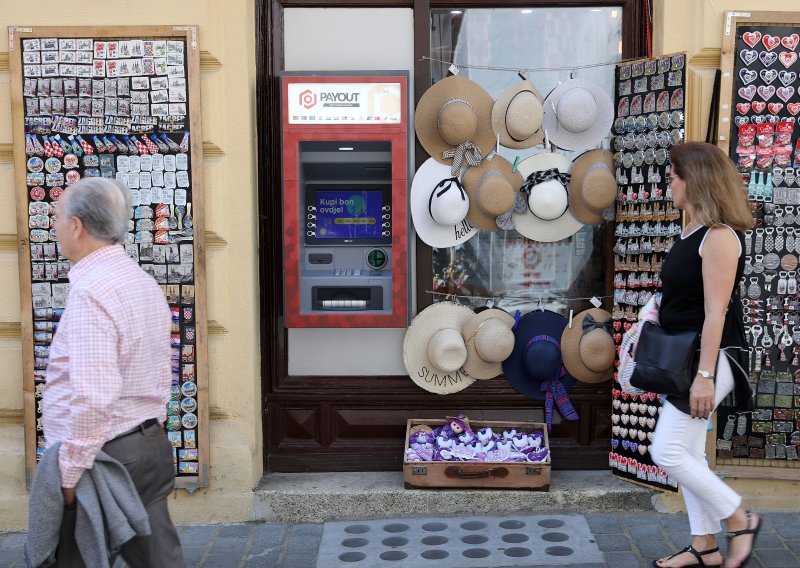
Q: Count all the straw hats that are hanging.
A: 11